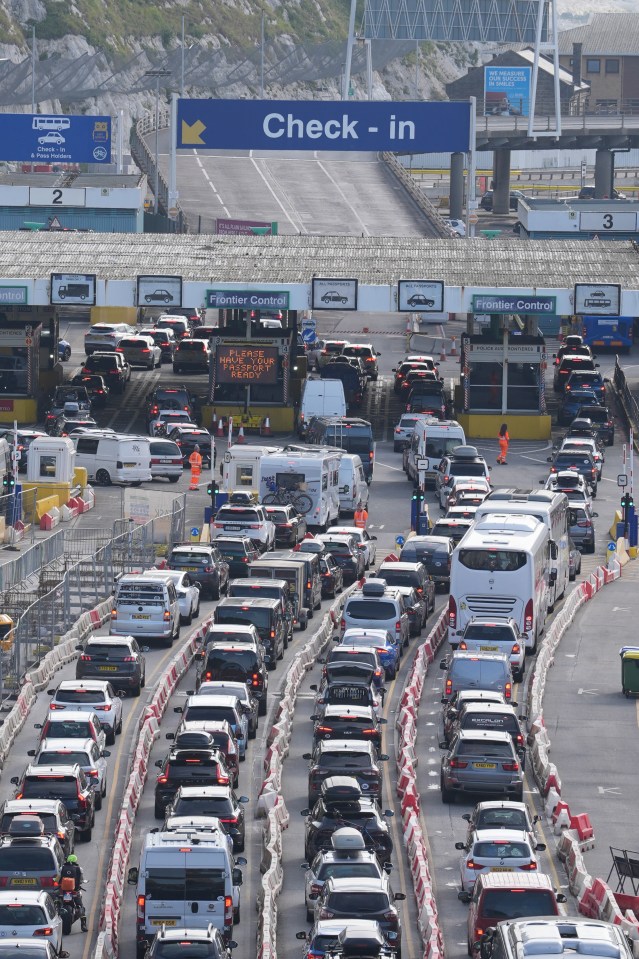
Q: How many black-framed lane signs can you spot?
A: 5